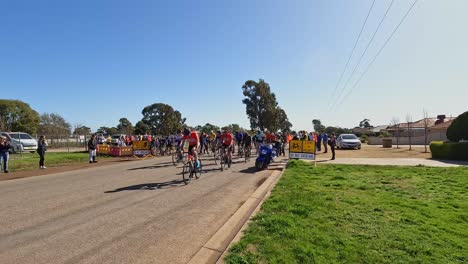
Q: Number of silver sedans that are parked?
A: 1